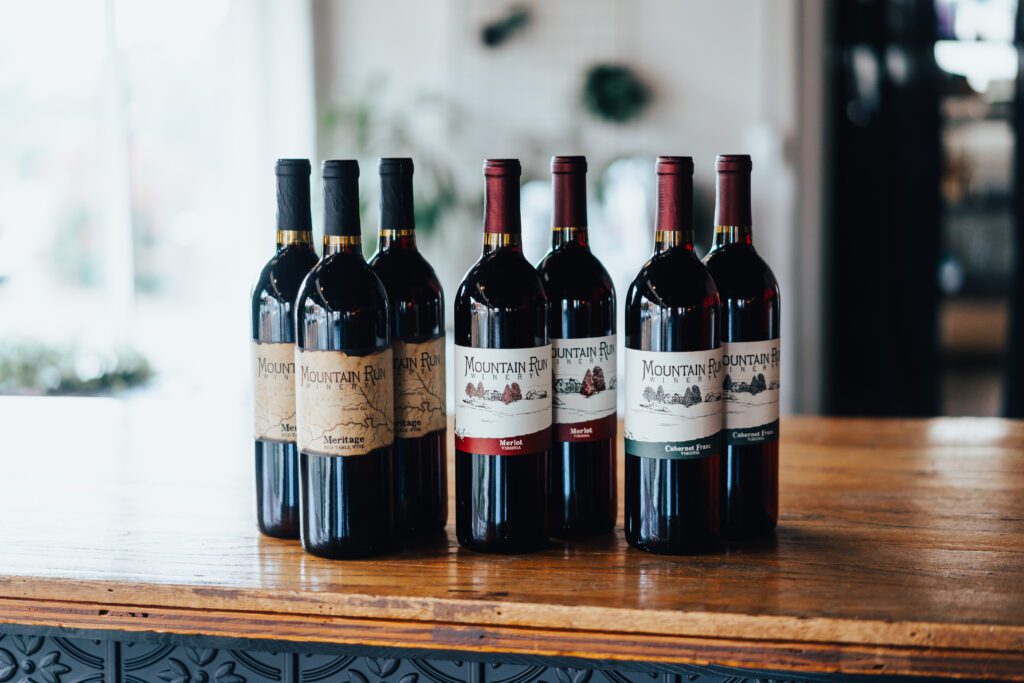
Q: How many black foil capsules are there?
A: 3